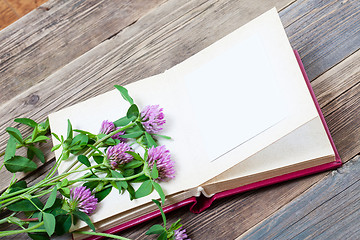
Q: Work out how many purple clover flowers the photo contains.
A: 6